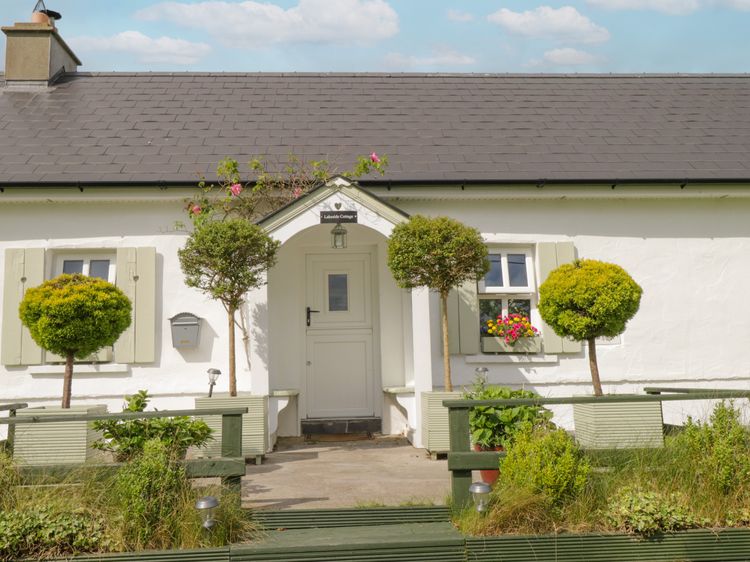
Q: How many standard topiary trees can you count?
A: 4